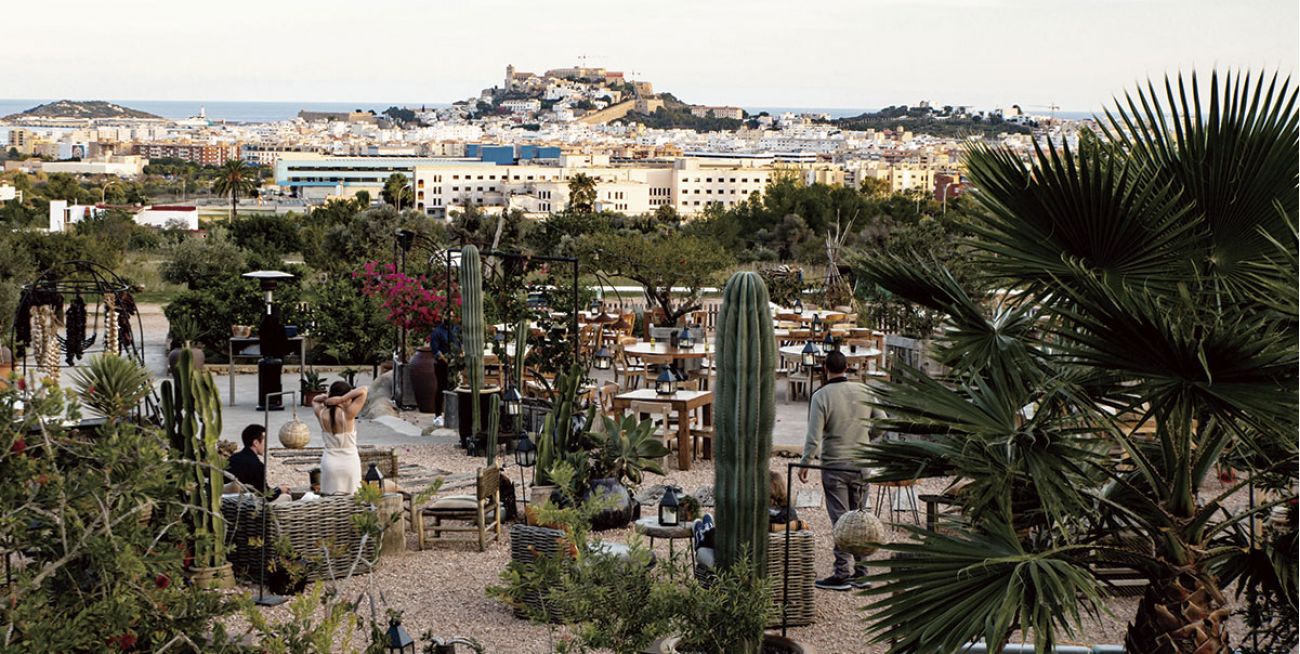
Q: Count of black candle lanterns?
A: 13